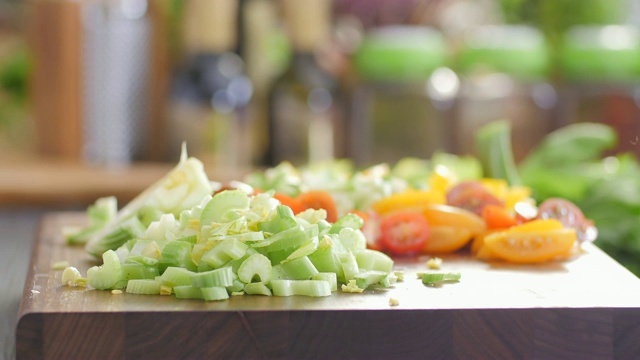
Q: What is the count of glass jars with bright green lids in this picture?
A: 3